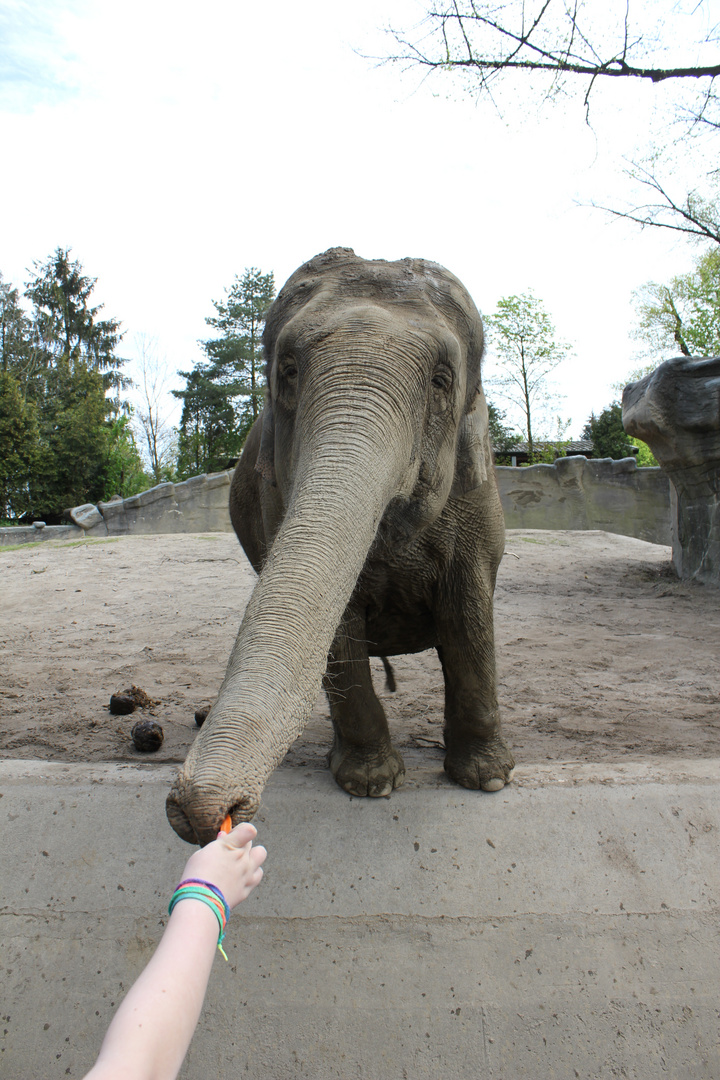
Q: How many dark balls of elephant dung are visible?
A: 3